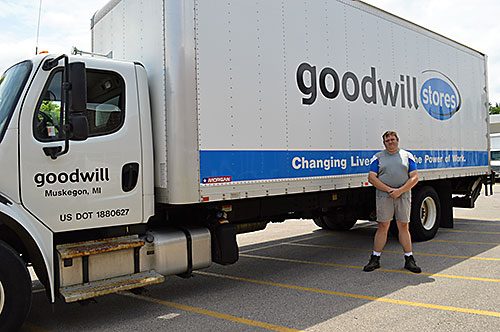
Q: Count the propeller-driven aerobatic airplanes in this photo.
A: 0